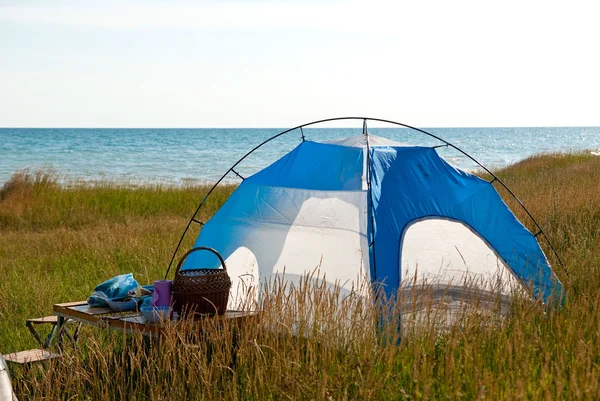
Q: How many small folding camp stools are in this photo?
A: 2